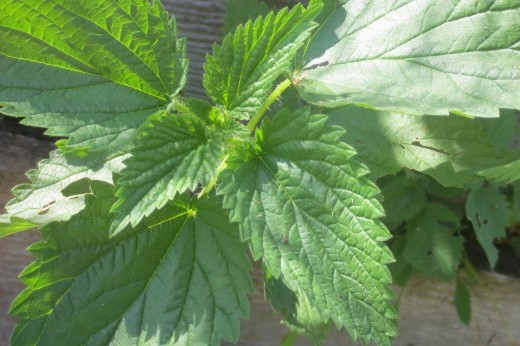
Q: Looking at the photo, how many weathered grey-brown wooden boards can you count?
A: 2